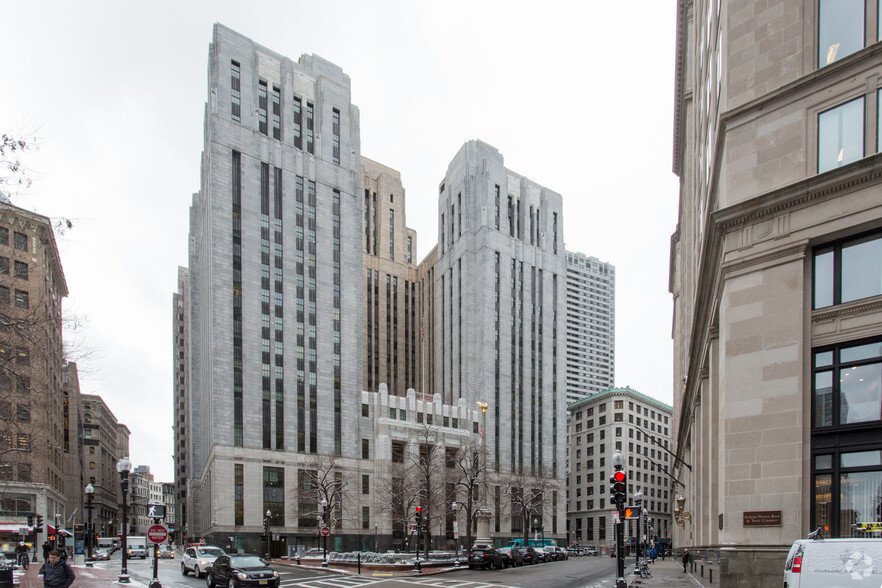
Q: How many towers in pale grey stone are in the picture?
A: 2